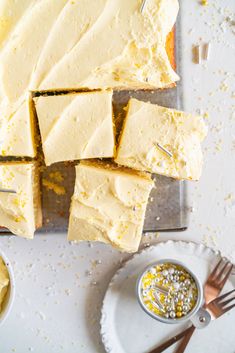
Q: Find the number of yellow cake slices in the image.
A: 4